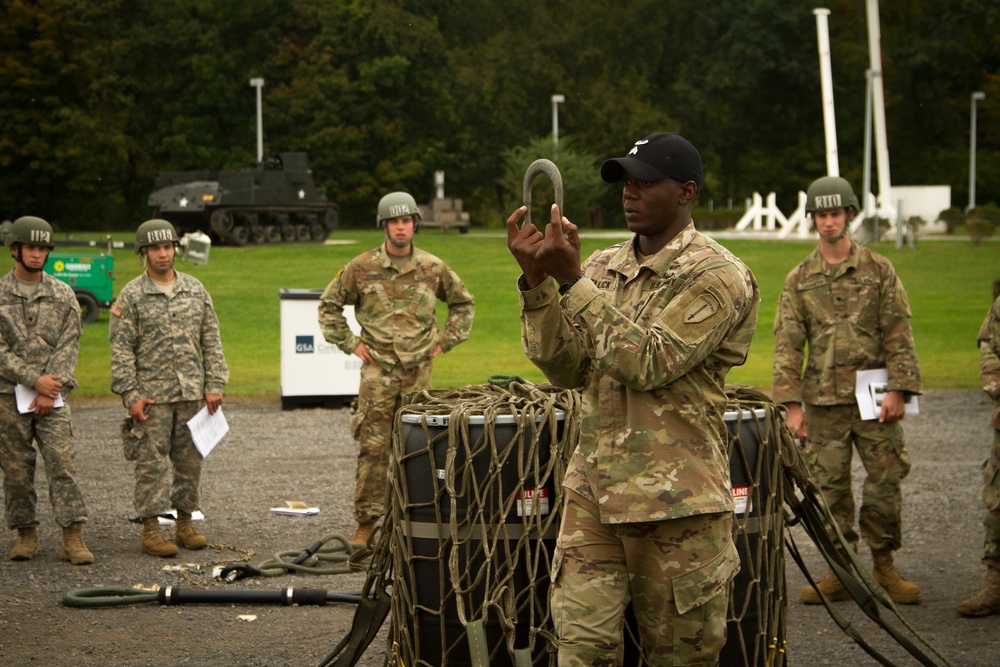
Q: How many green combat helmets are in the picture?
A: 4